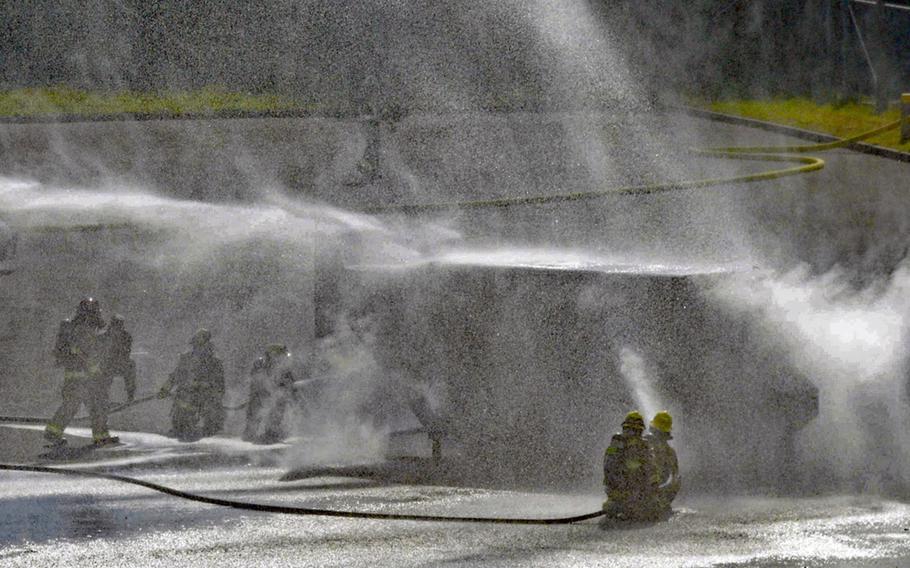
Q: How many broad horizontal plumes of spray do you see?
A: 2